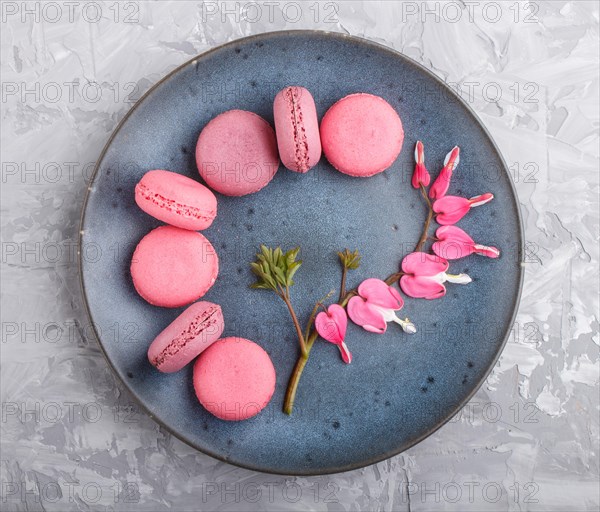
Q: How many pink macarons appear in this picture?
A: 7